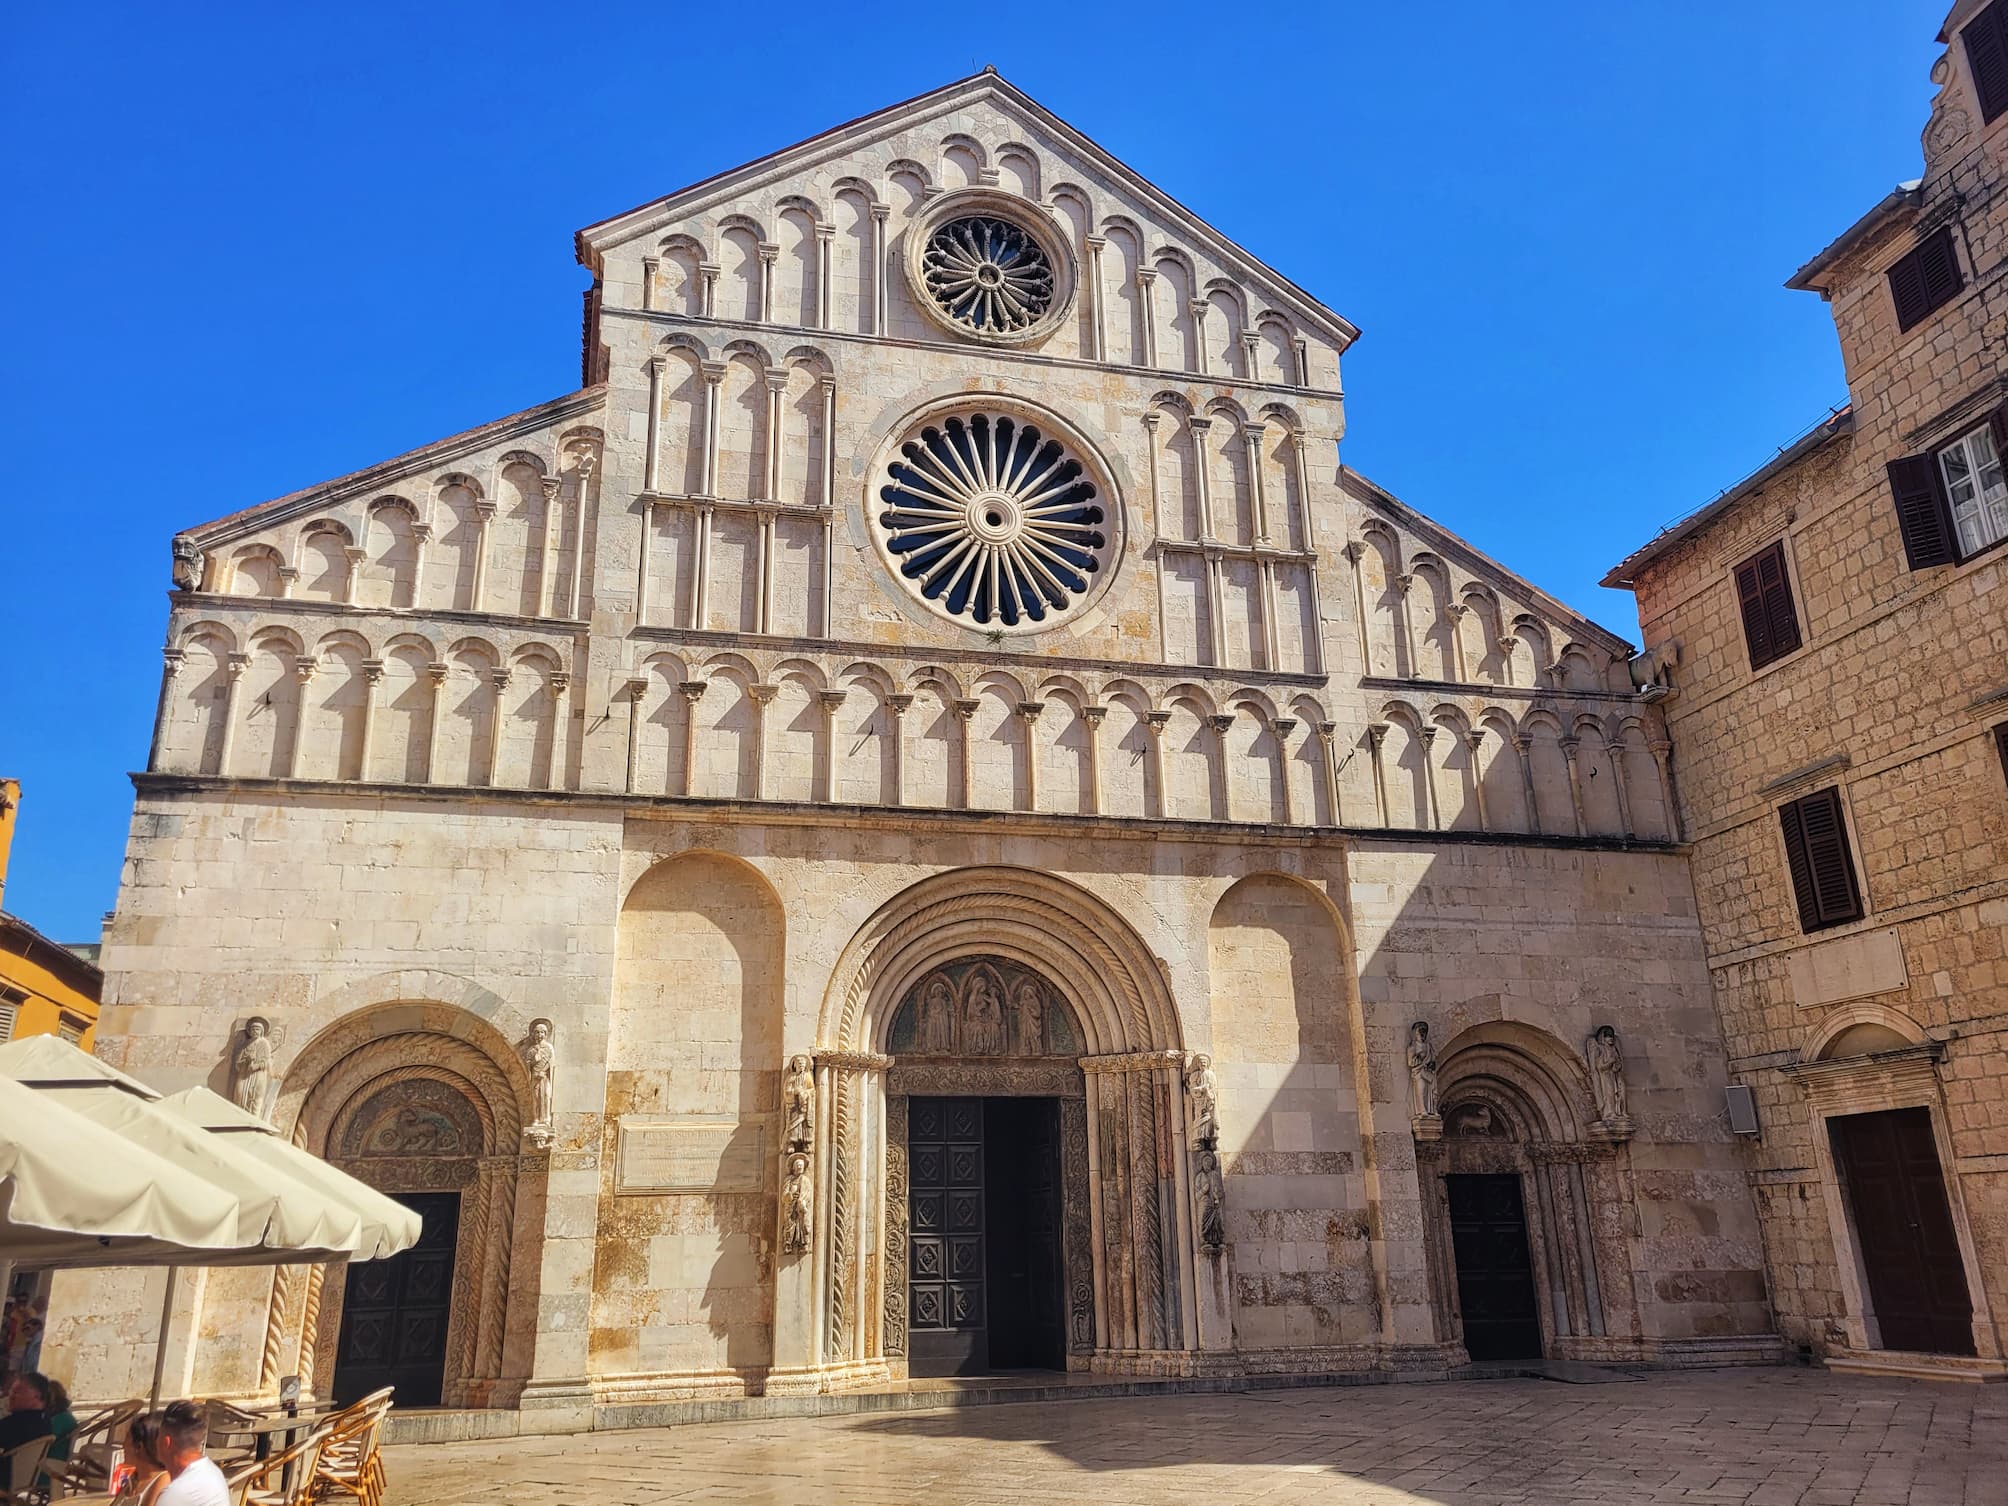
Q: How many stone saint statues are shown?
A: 8